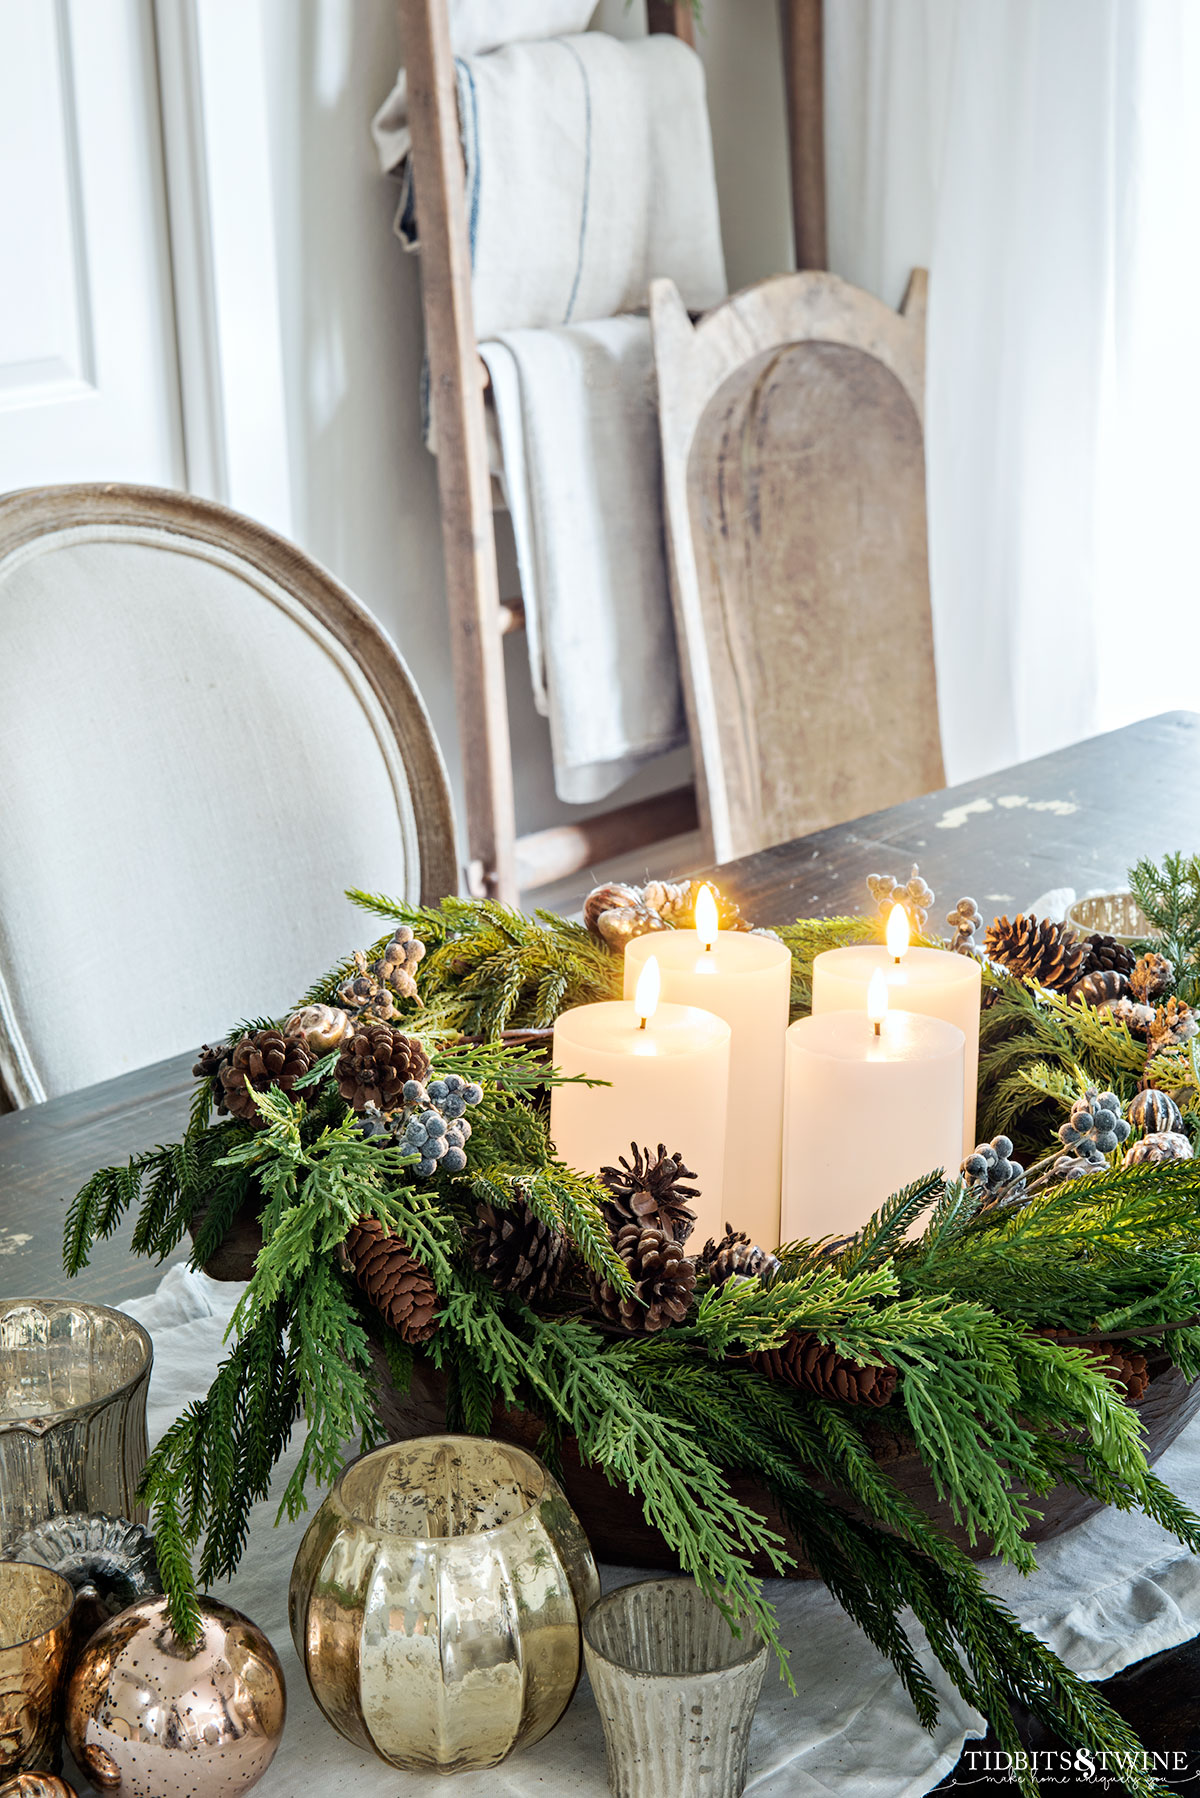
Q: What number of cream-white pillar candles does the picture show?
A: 4